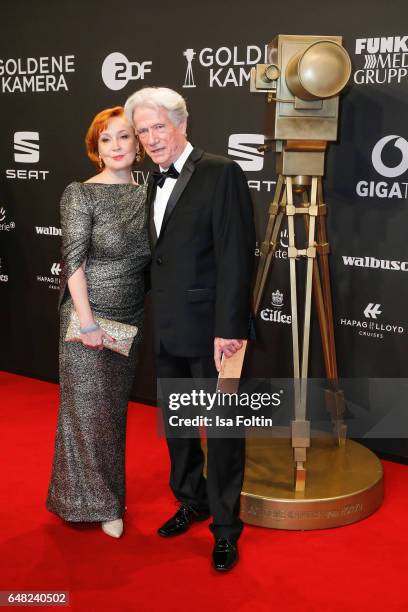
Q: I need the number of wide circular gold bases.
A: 1